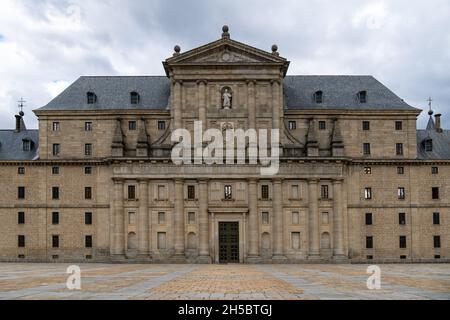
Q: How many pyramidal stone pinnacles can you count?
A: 4